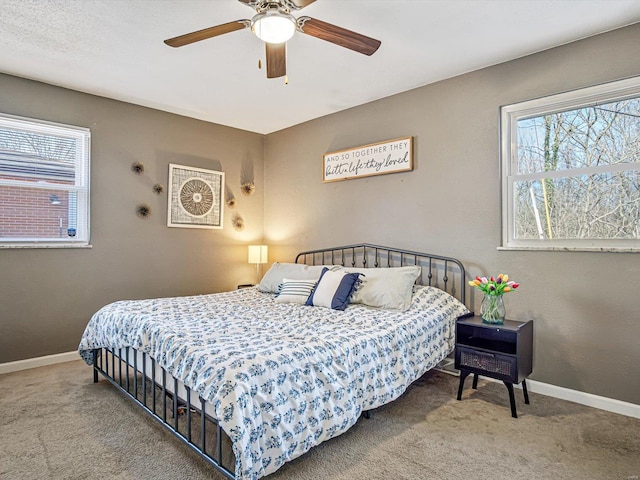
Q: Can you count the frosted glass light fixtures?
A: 1